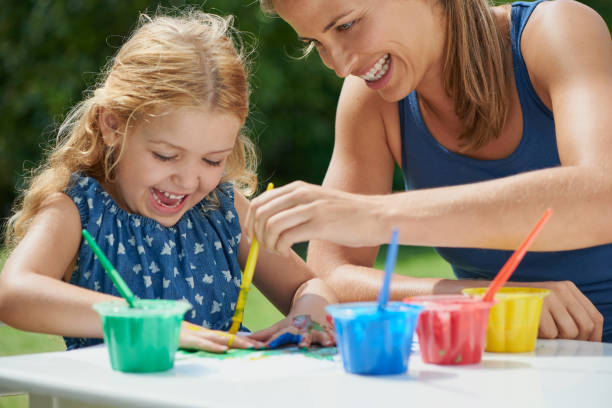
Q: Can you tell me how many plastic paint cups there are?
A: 4